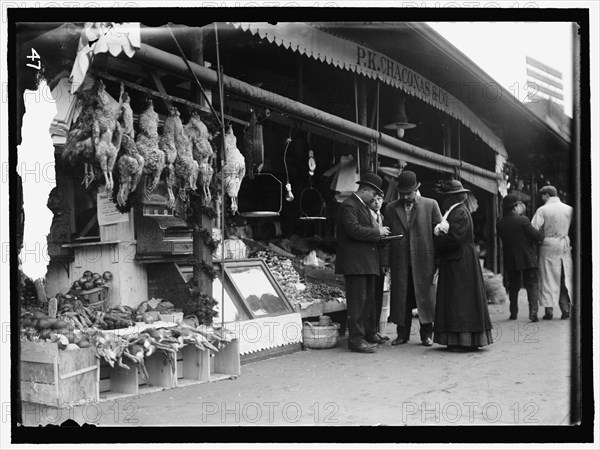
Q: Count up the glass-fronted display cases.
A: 1